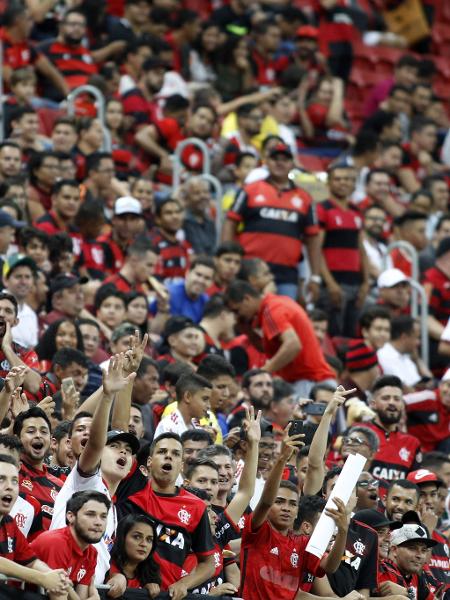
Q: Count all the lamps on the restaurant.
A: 0